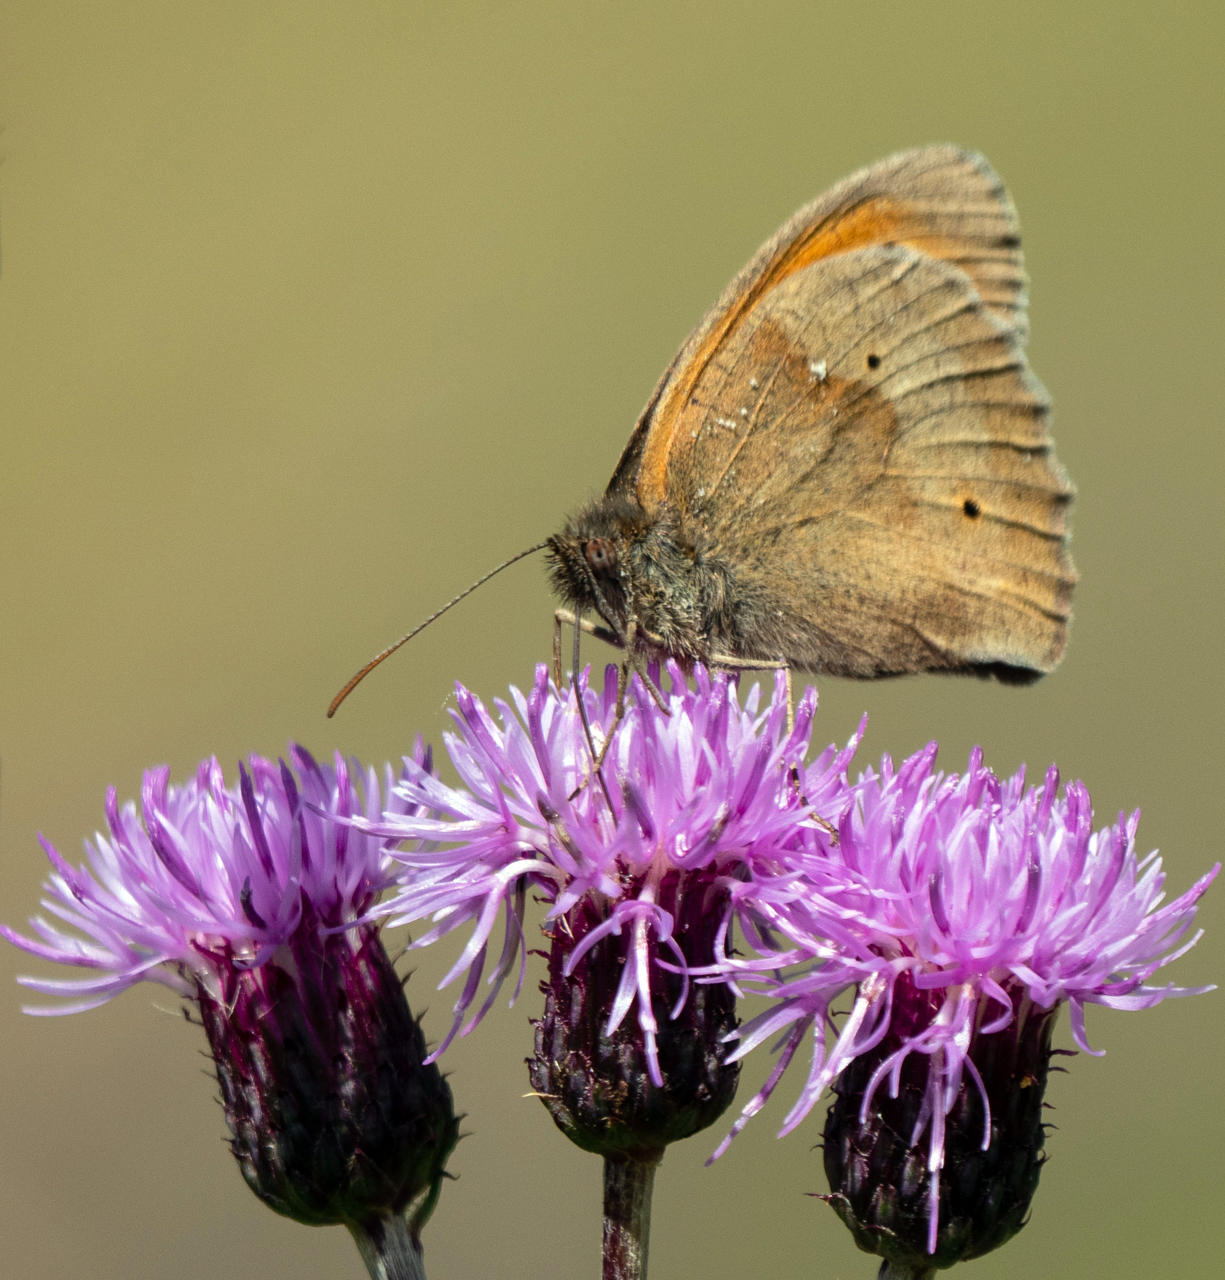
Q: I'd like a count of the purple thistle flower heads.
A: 3